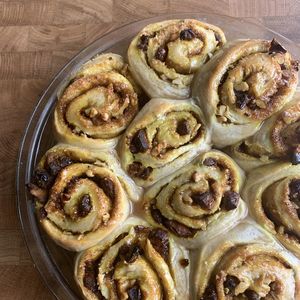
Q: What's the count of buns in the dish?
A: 10